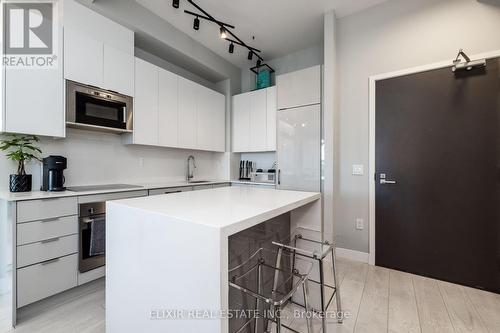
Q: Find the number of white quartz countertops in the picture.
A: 2